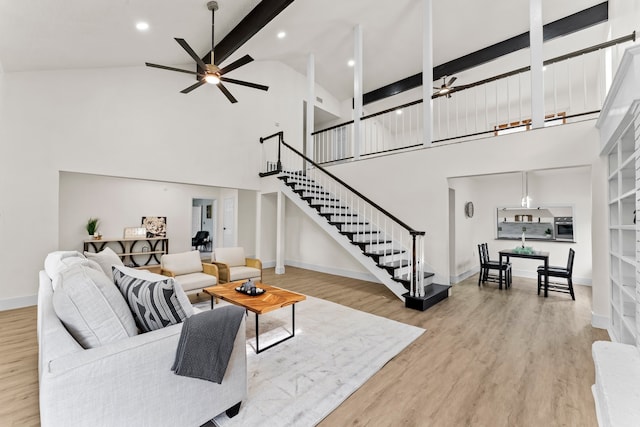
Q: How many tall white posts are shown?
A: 4